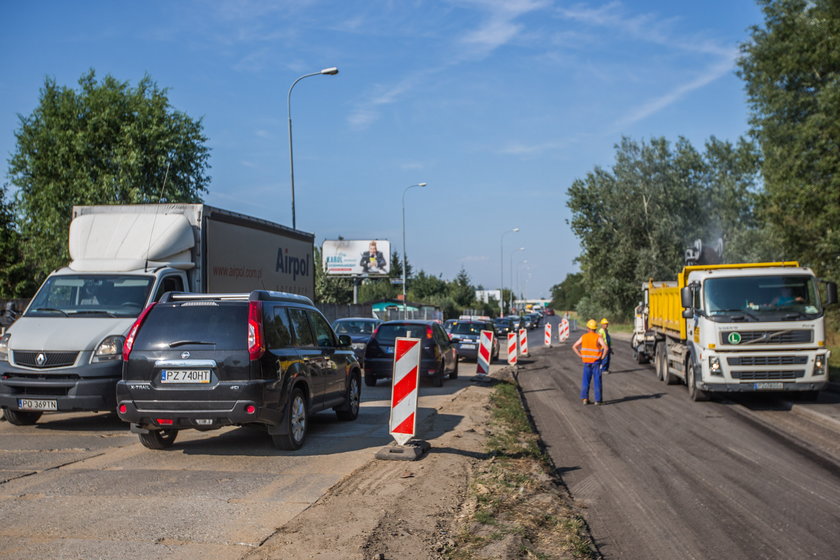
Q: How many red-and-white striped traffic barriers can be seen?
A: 7